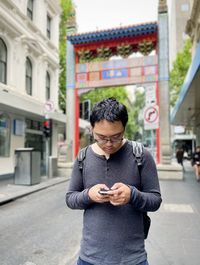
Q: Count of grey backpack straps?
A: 2